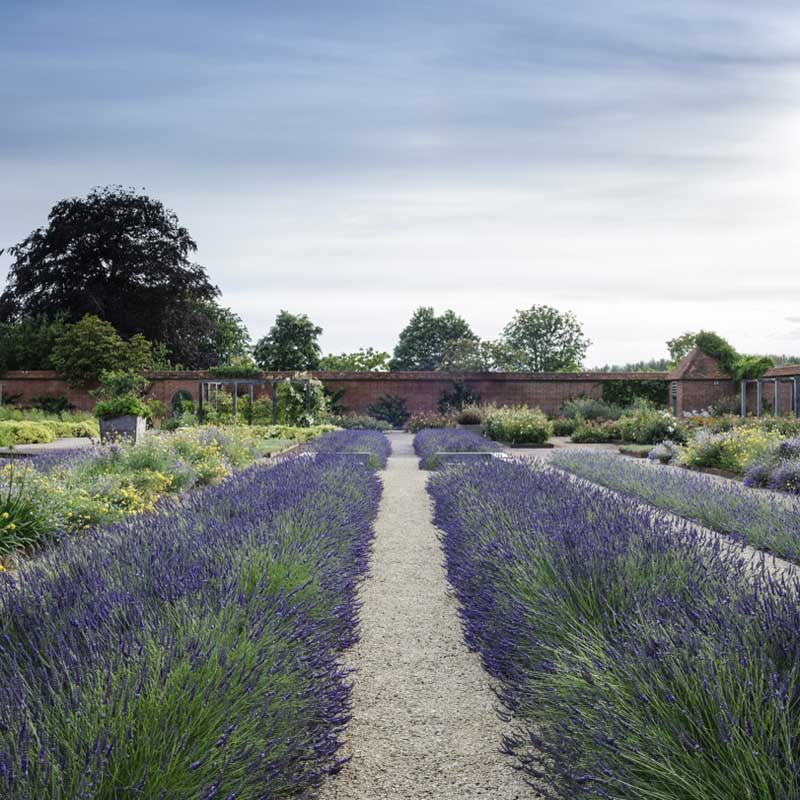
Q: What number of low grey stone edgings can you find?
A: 2